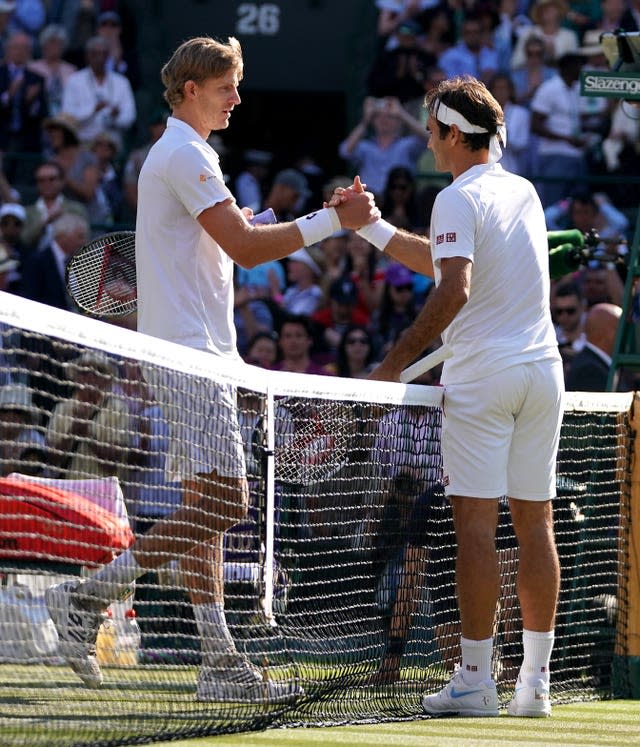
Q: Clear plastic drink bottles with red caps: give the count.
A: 2